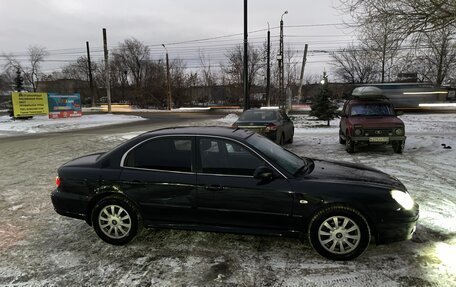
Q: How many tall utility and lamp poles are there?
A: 7